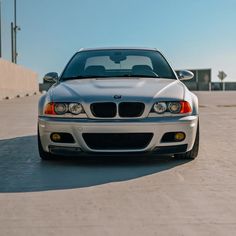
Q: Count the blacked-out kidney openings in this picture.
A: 2